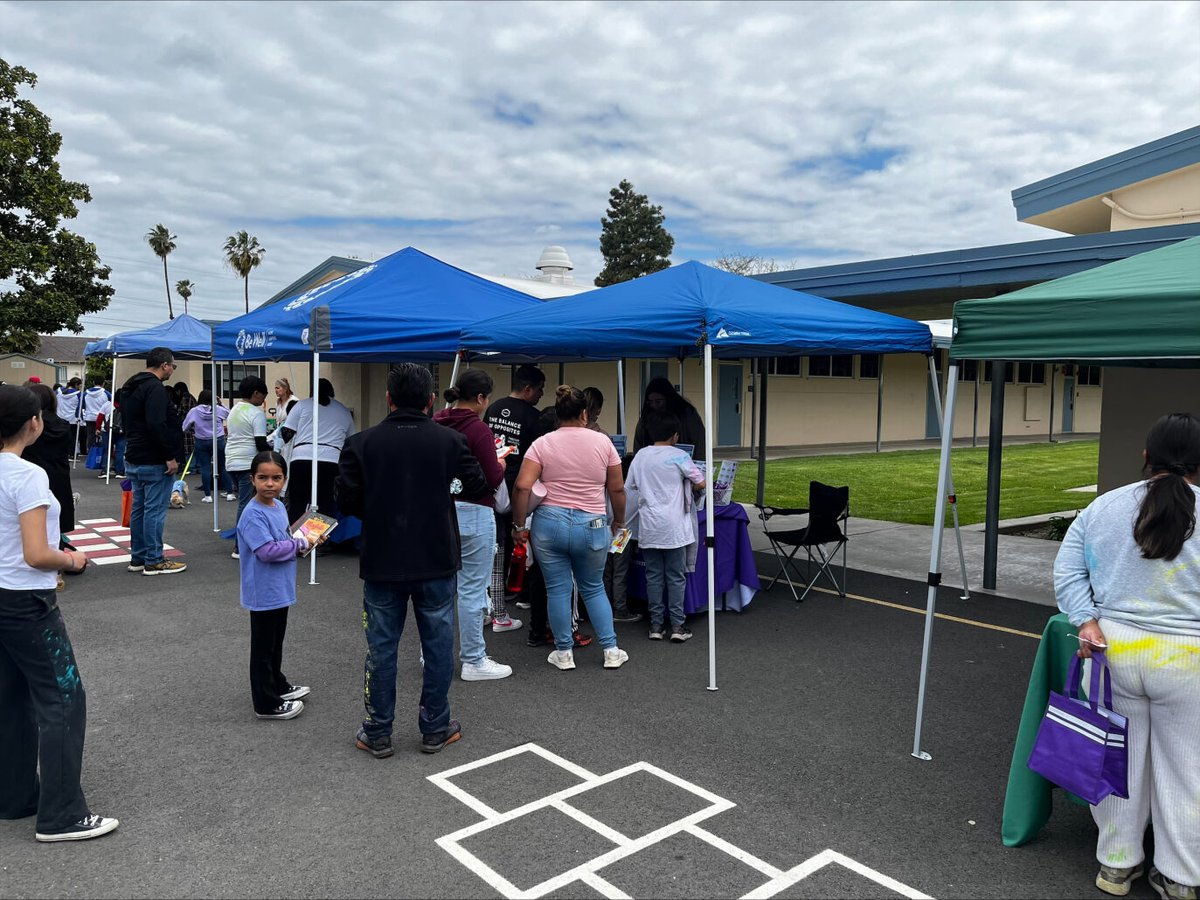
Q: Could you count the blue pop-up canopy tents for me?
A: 3